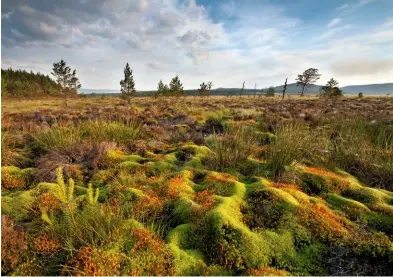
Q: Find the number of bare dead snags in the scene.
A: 3